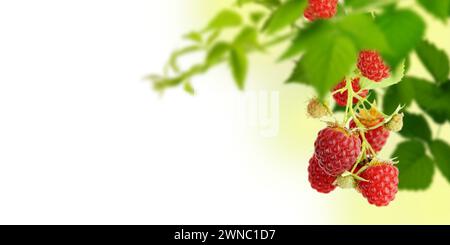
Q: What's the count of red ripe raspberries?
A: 7